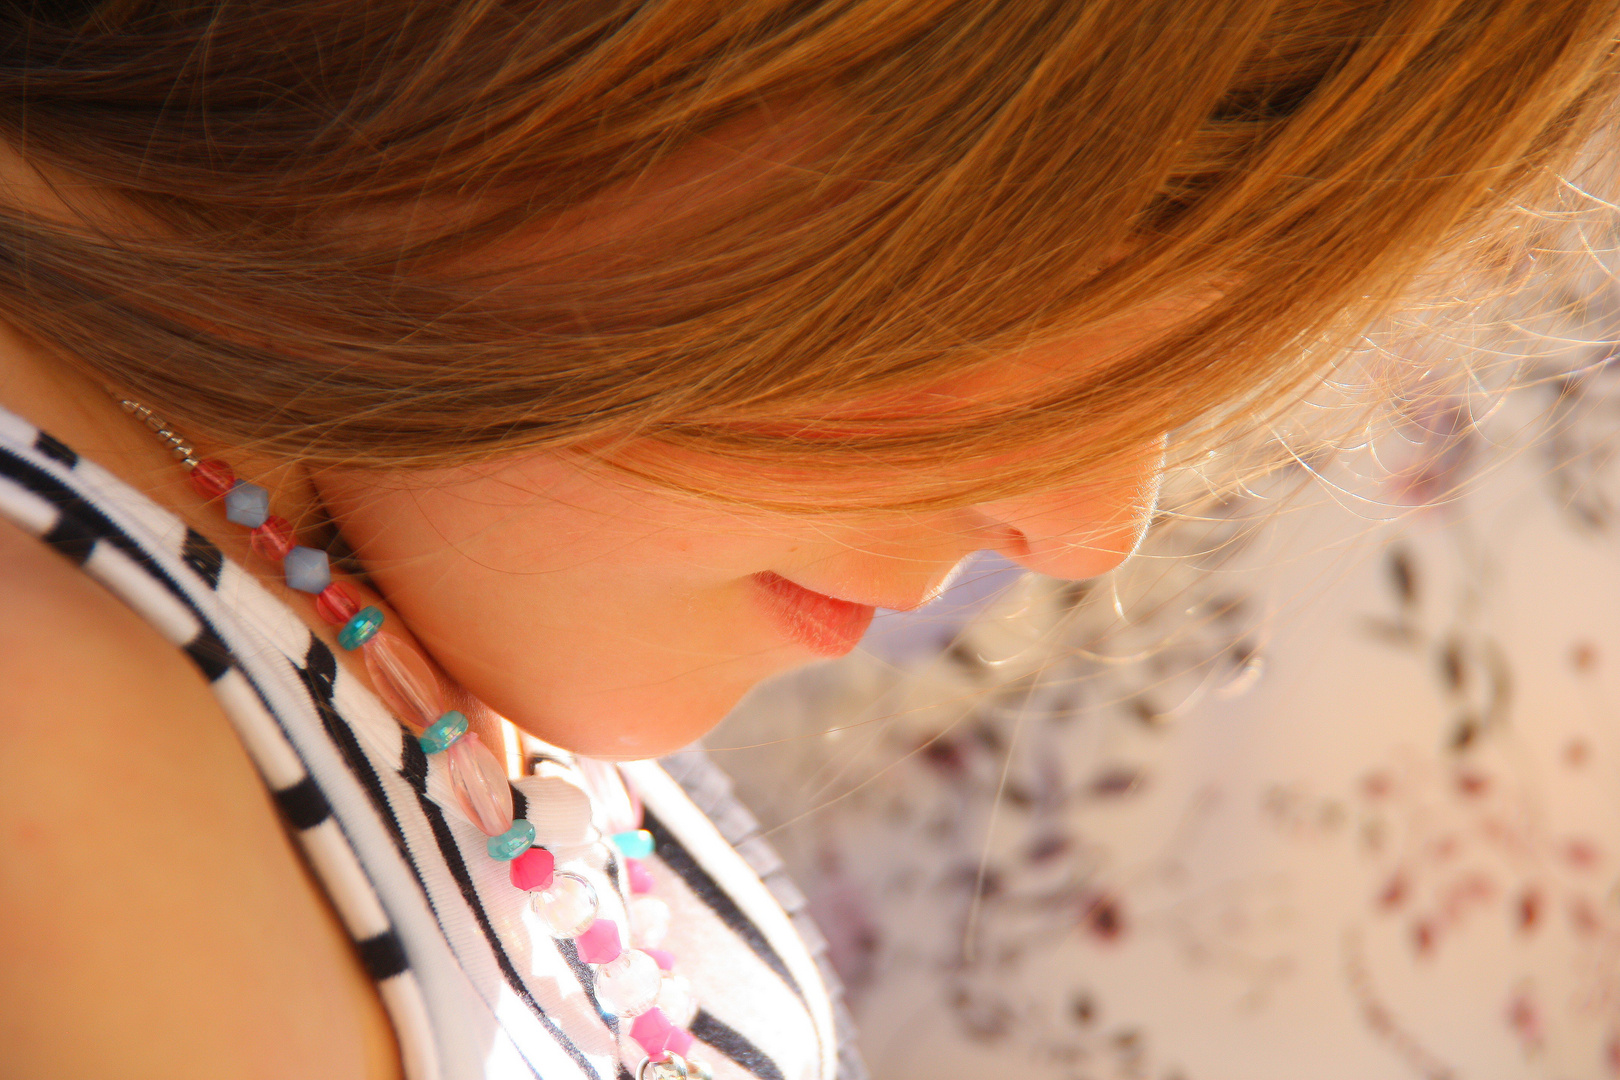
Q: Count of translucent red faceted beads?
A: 3